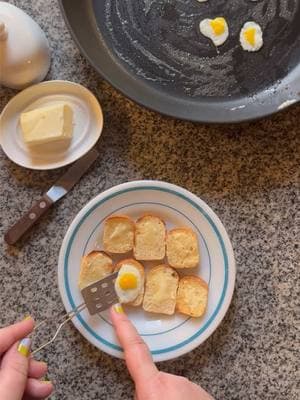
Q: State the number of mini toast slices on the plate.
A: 7